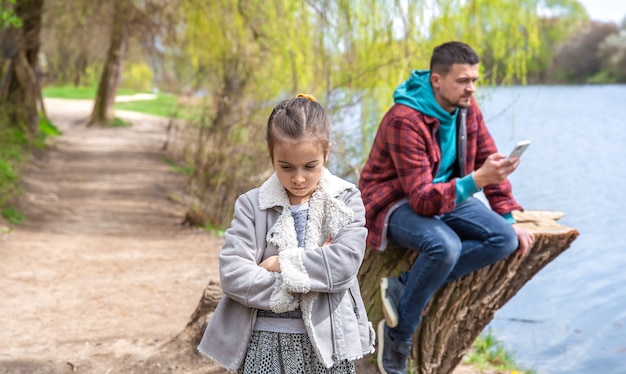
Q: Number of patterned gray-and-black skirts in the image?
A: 1